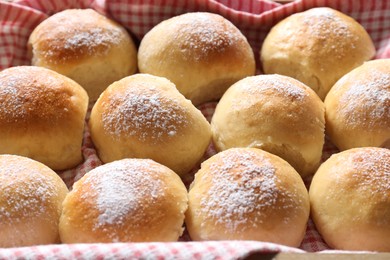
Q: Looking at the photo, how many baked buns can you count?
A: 11